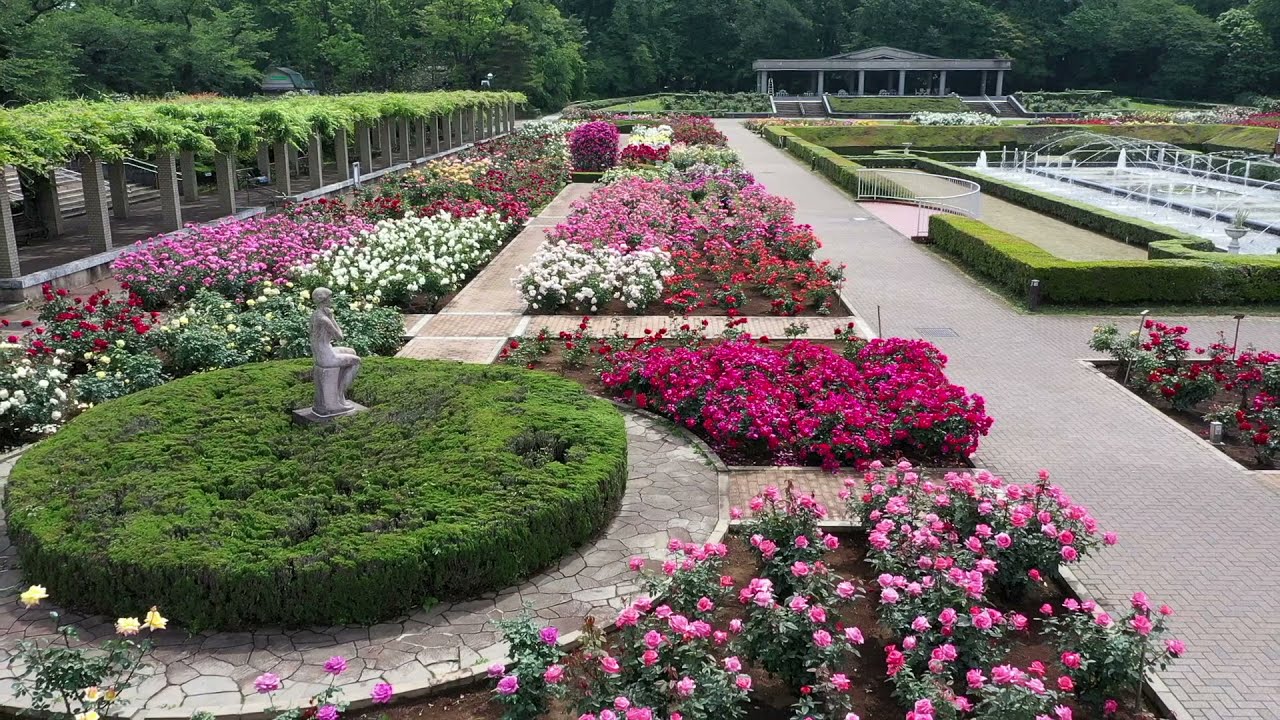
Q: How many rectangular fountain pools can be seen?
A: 1